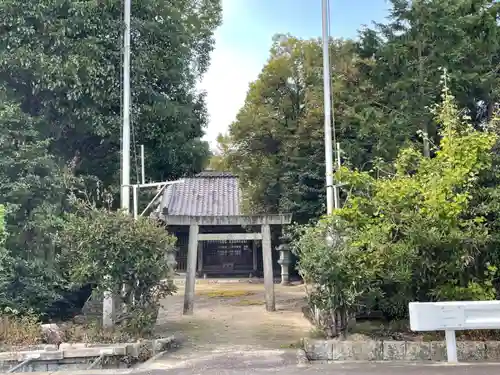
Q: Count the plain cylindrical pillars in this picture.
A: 2